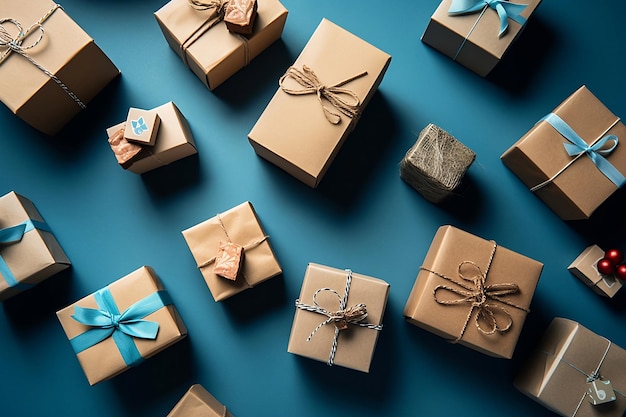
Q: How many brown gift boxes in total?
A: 14